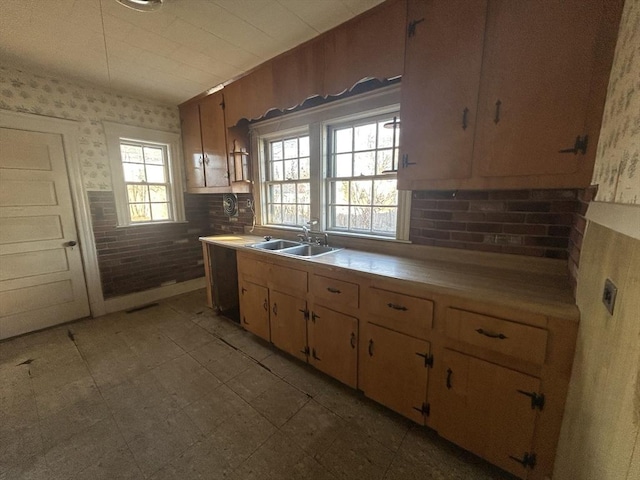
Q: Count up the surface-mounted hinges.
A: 15